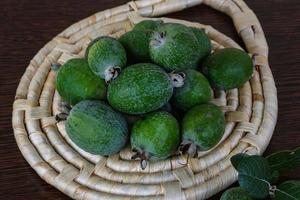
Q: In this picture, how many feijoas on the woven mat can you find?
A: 12